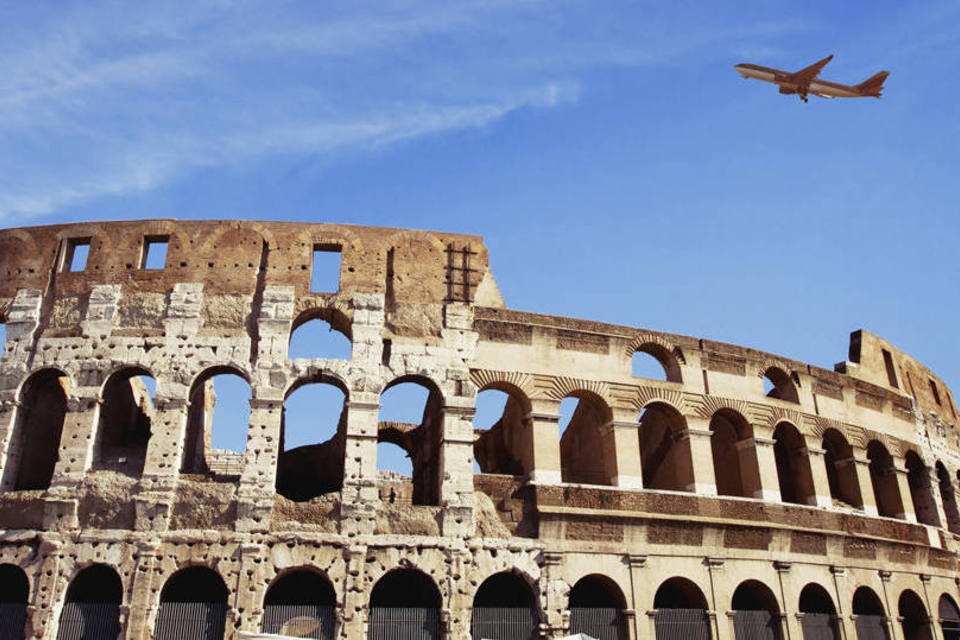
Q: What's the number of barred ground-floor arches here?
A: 11